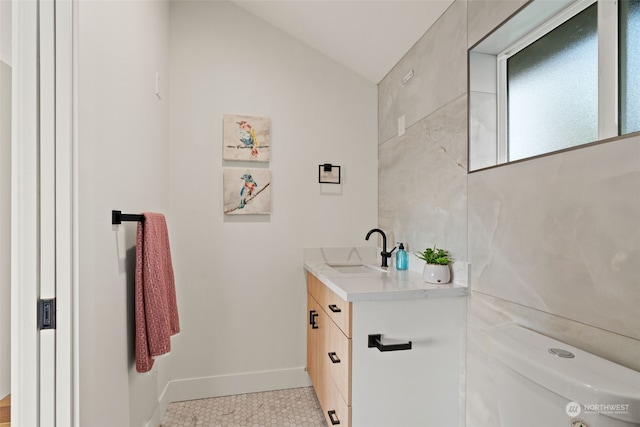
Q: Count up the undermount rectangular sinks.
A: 1